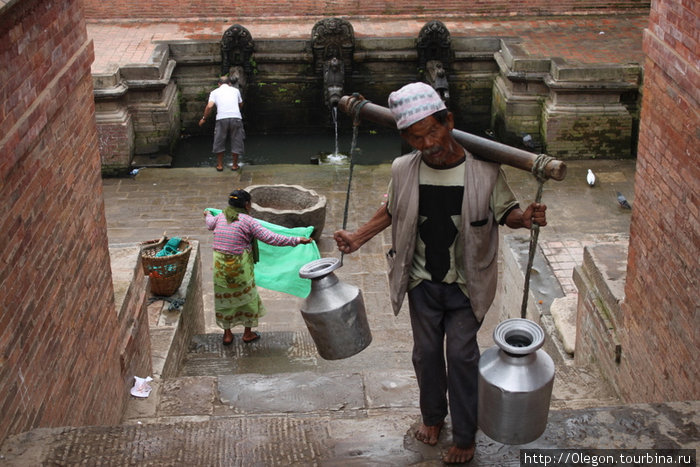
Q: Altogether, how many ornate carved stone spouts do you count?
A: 3